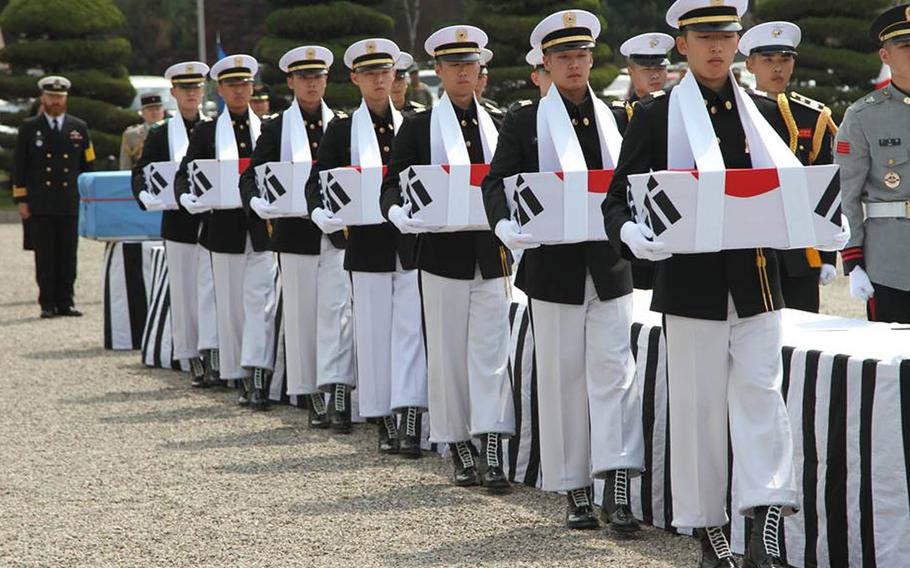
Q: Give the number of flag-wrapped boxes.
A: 7